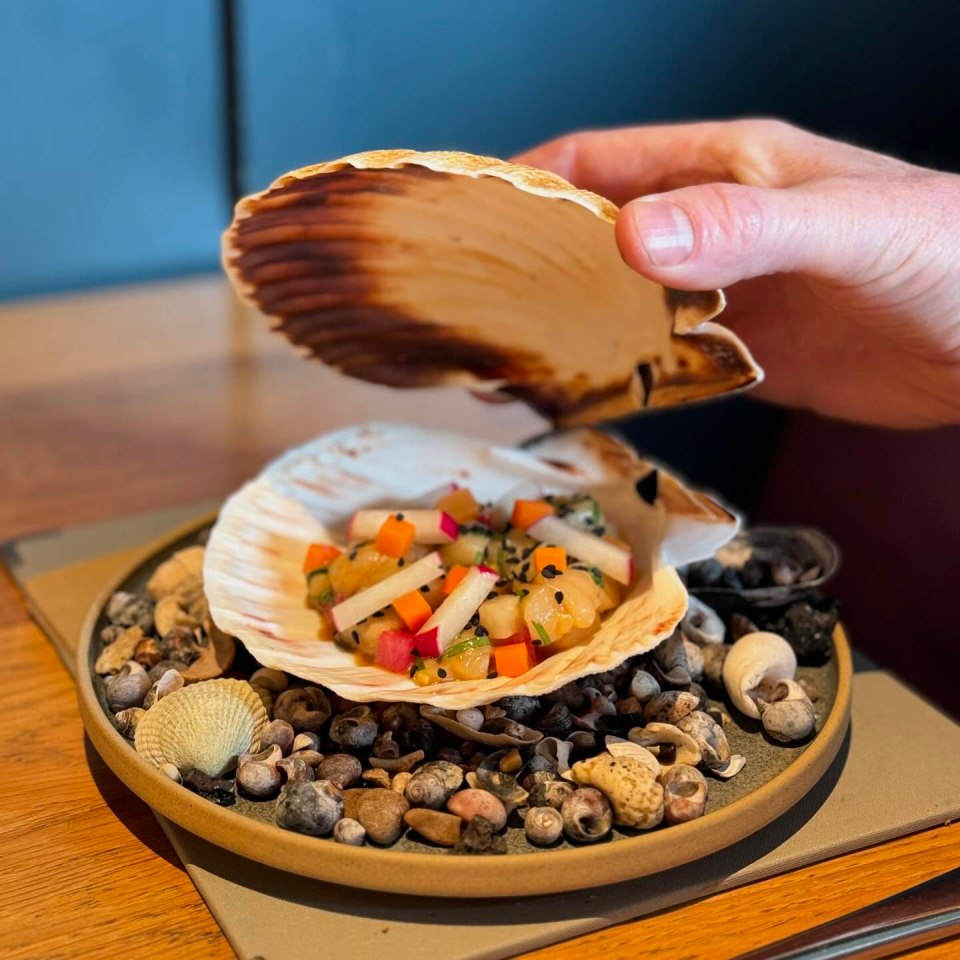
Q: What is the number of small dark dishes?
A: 1